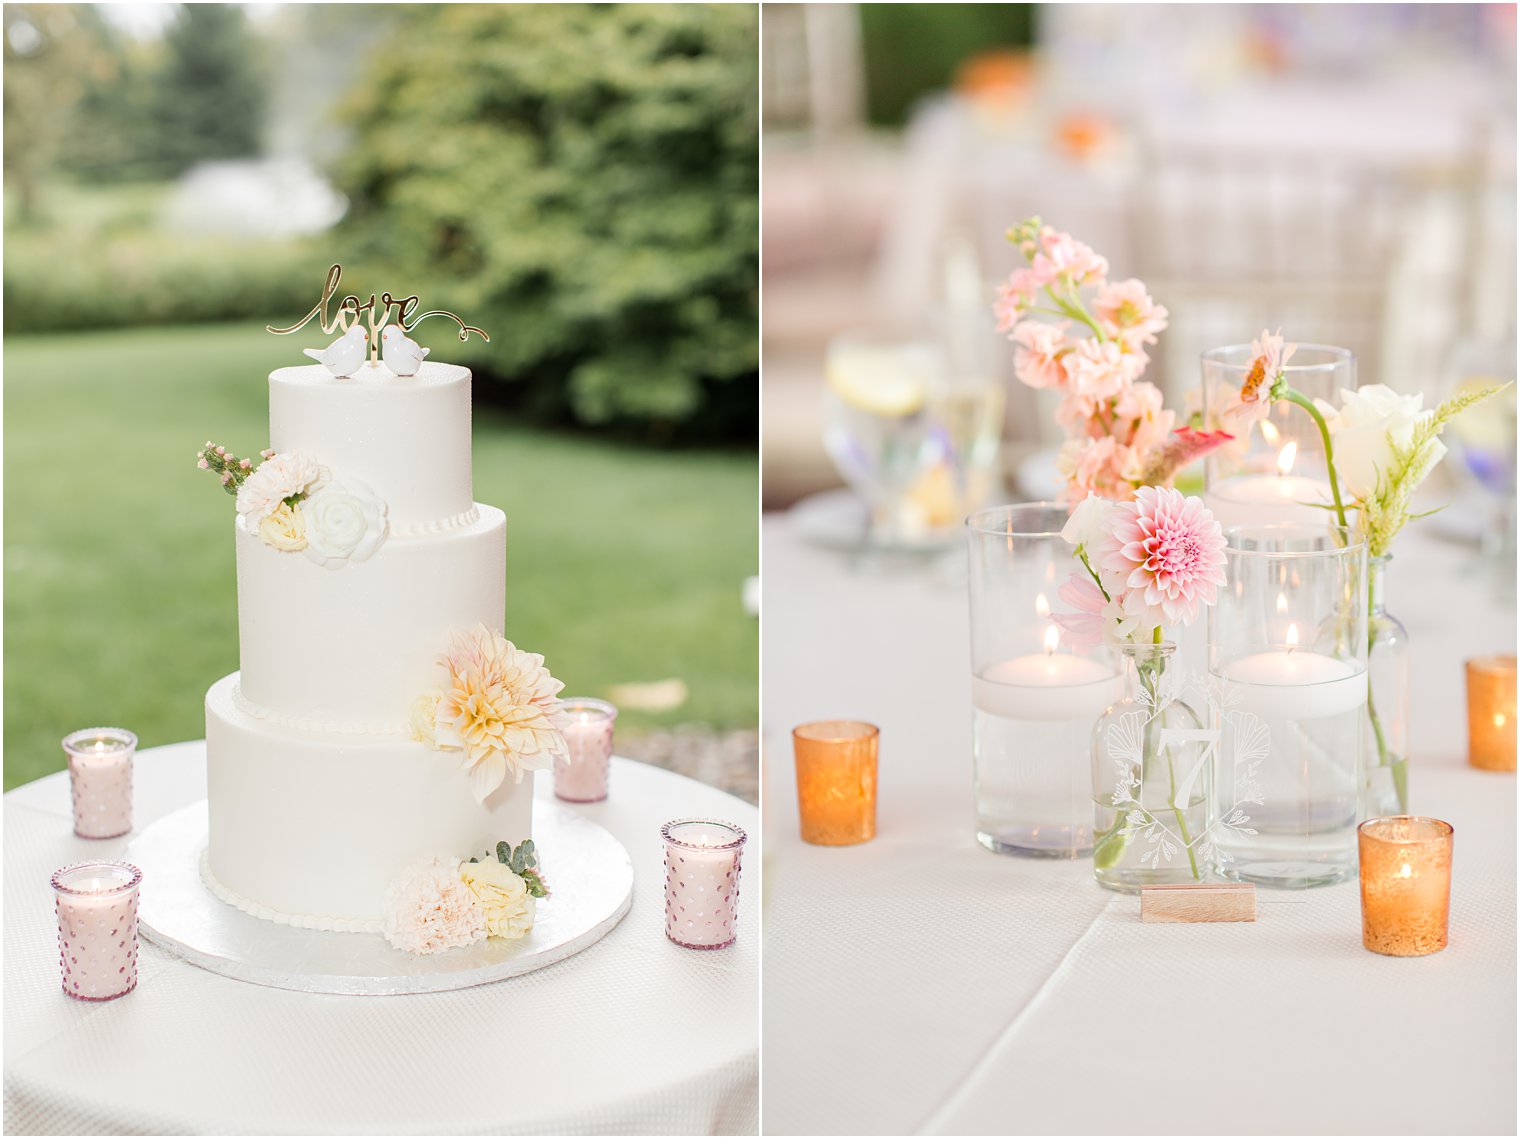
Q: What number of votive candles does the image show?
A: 7